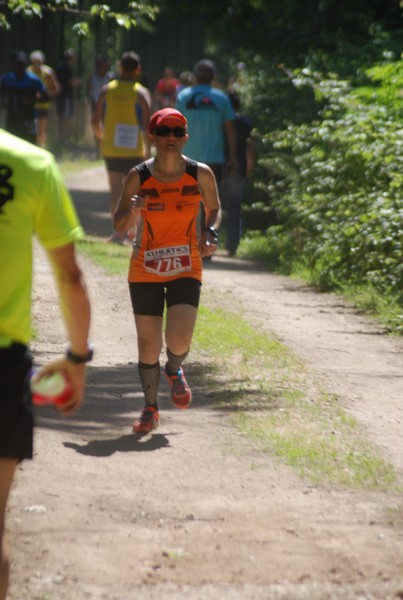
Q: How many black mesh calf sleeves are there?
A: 2